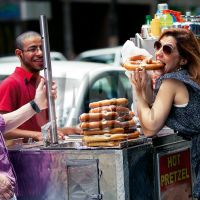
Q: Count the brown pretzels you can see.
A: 8